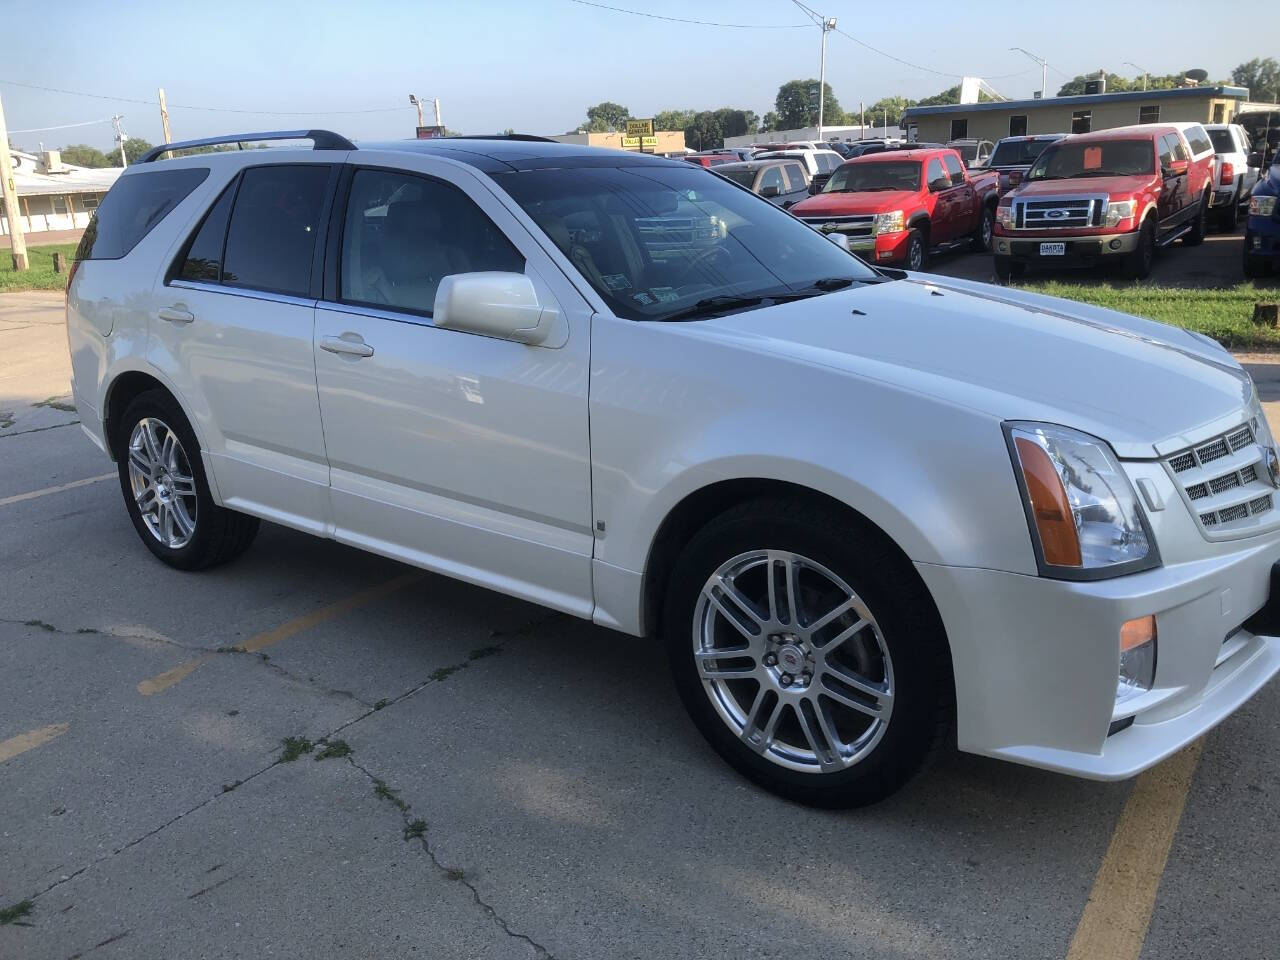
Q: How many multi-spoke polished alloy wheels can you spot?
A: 2